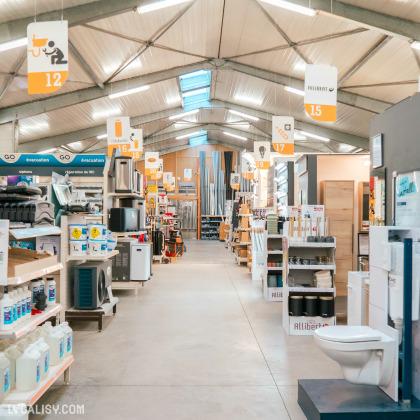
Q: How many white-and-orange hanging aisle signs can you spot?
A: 13